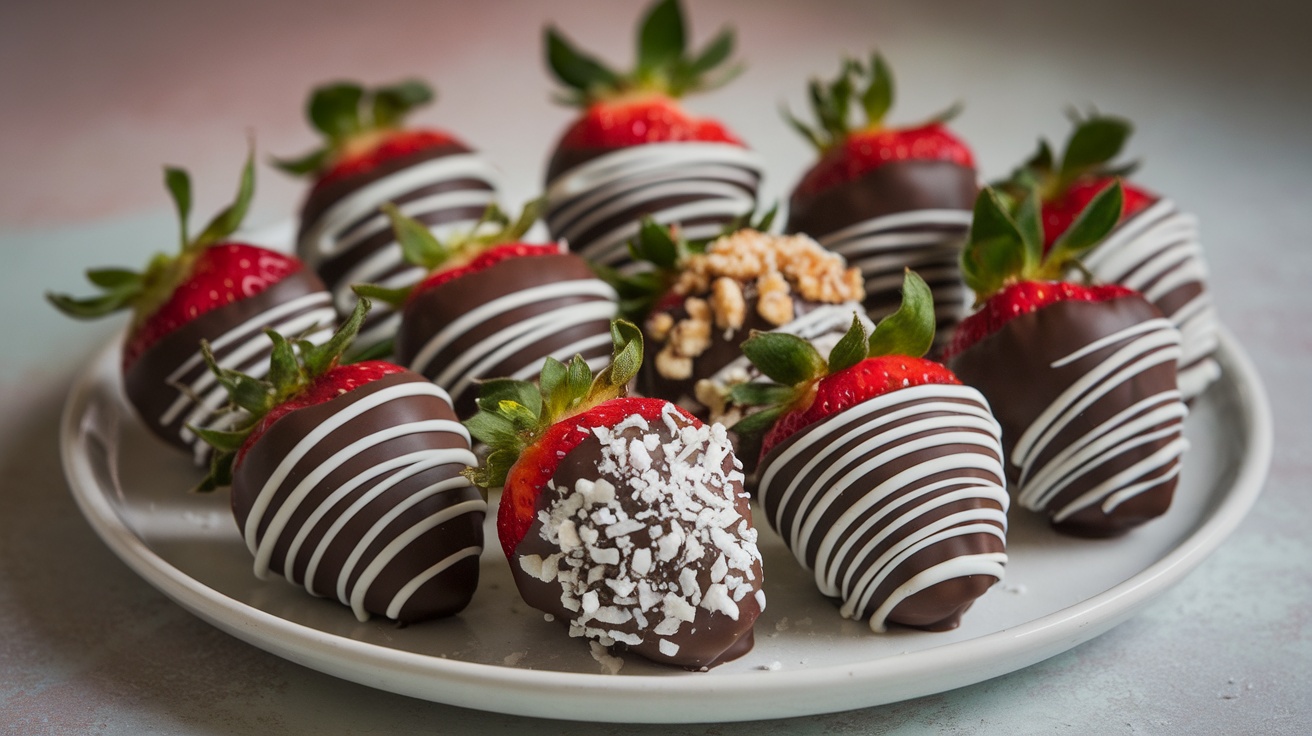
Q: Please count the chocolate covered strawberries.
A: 11